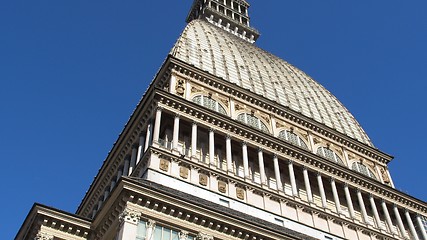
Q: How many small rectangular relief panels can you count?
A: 5